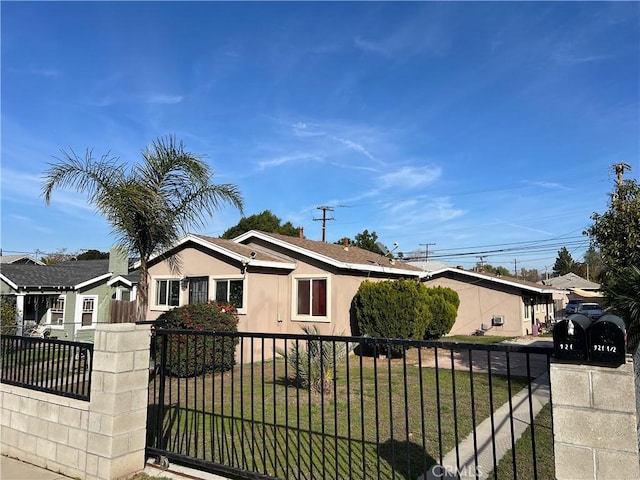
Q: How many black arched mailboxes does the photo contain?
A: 2